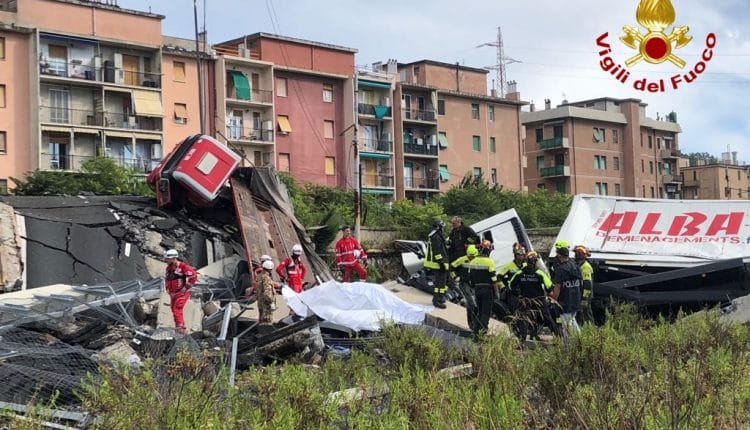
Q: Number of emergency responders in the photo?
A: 14